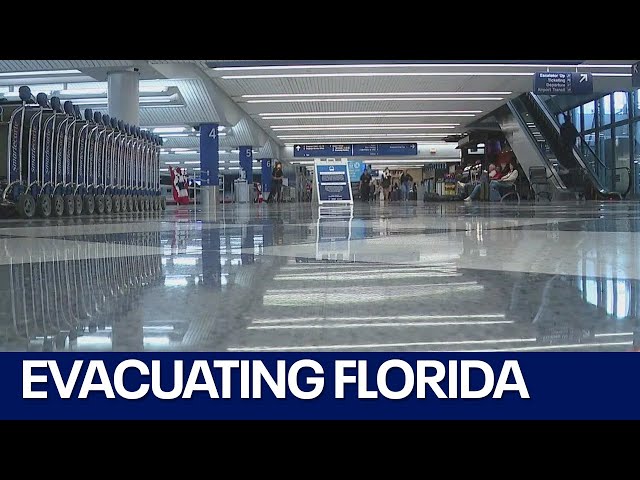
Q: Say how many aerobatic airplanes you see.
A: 0